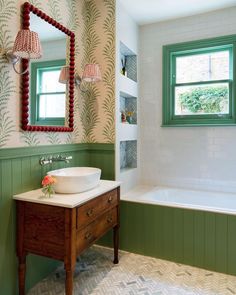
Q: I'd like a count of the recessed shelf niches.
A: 3